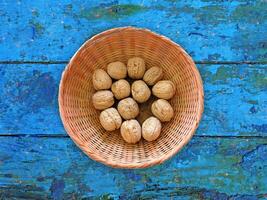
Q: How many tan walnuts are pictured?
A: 13